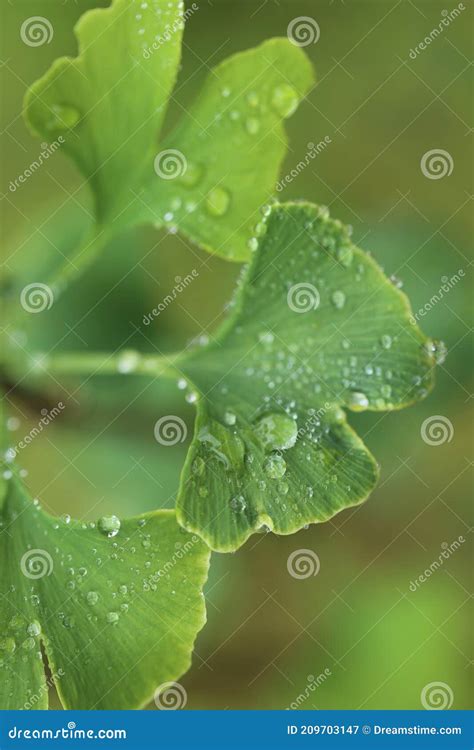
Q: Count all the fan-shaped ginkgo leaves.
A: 3